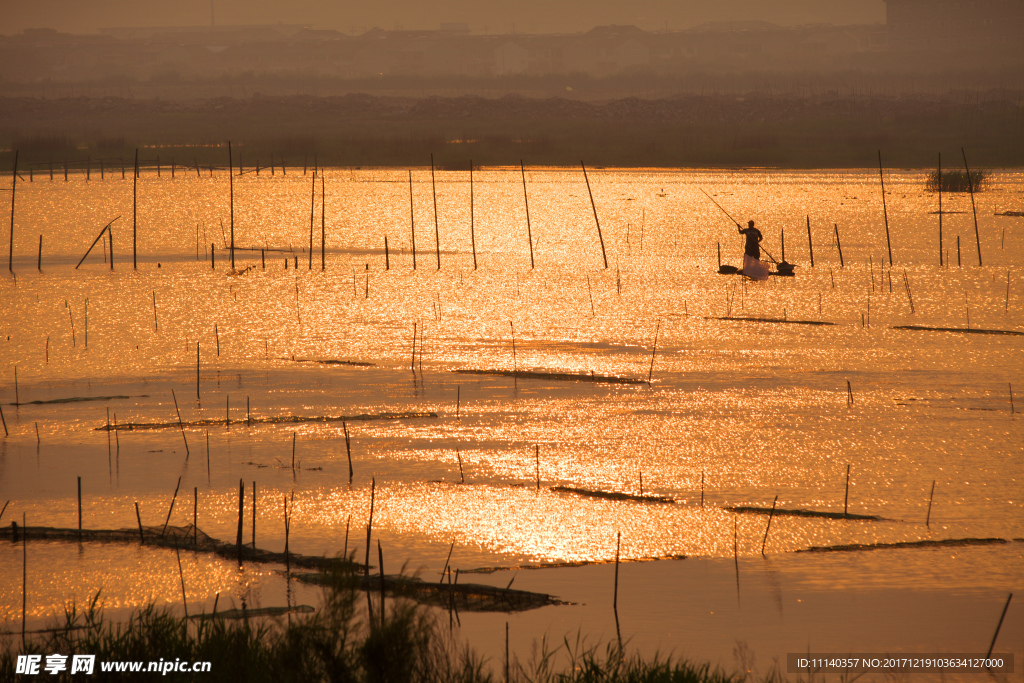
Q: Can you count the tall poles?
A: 13